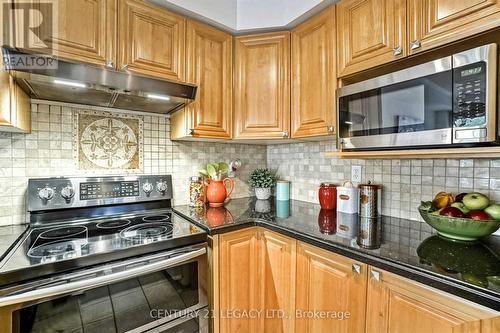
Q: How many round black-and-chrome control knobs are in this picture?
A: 4